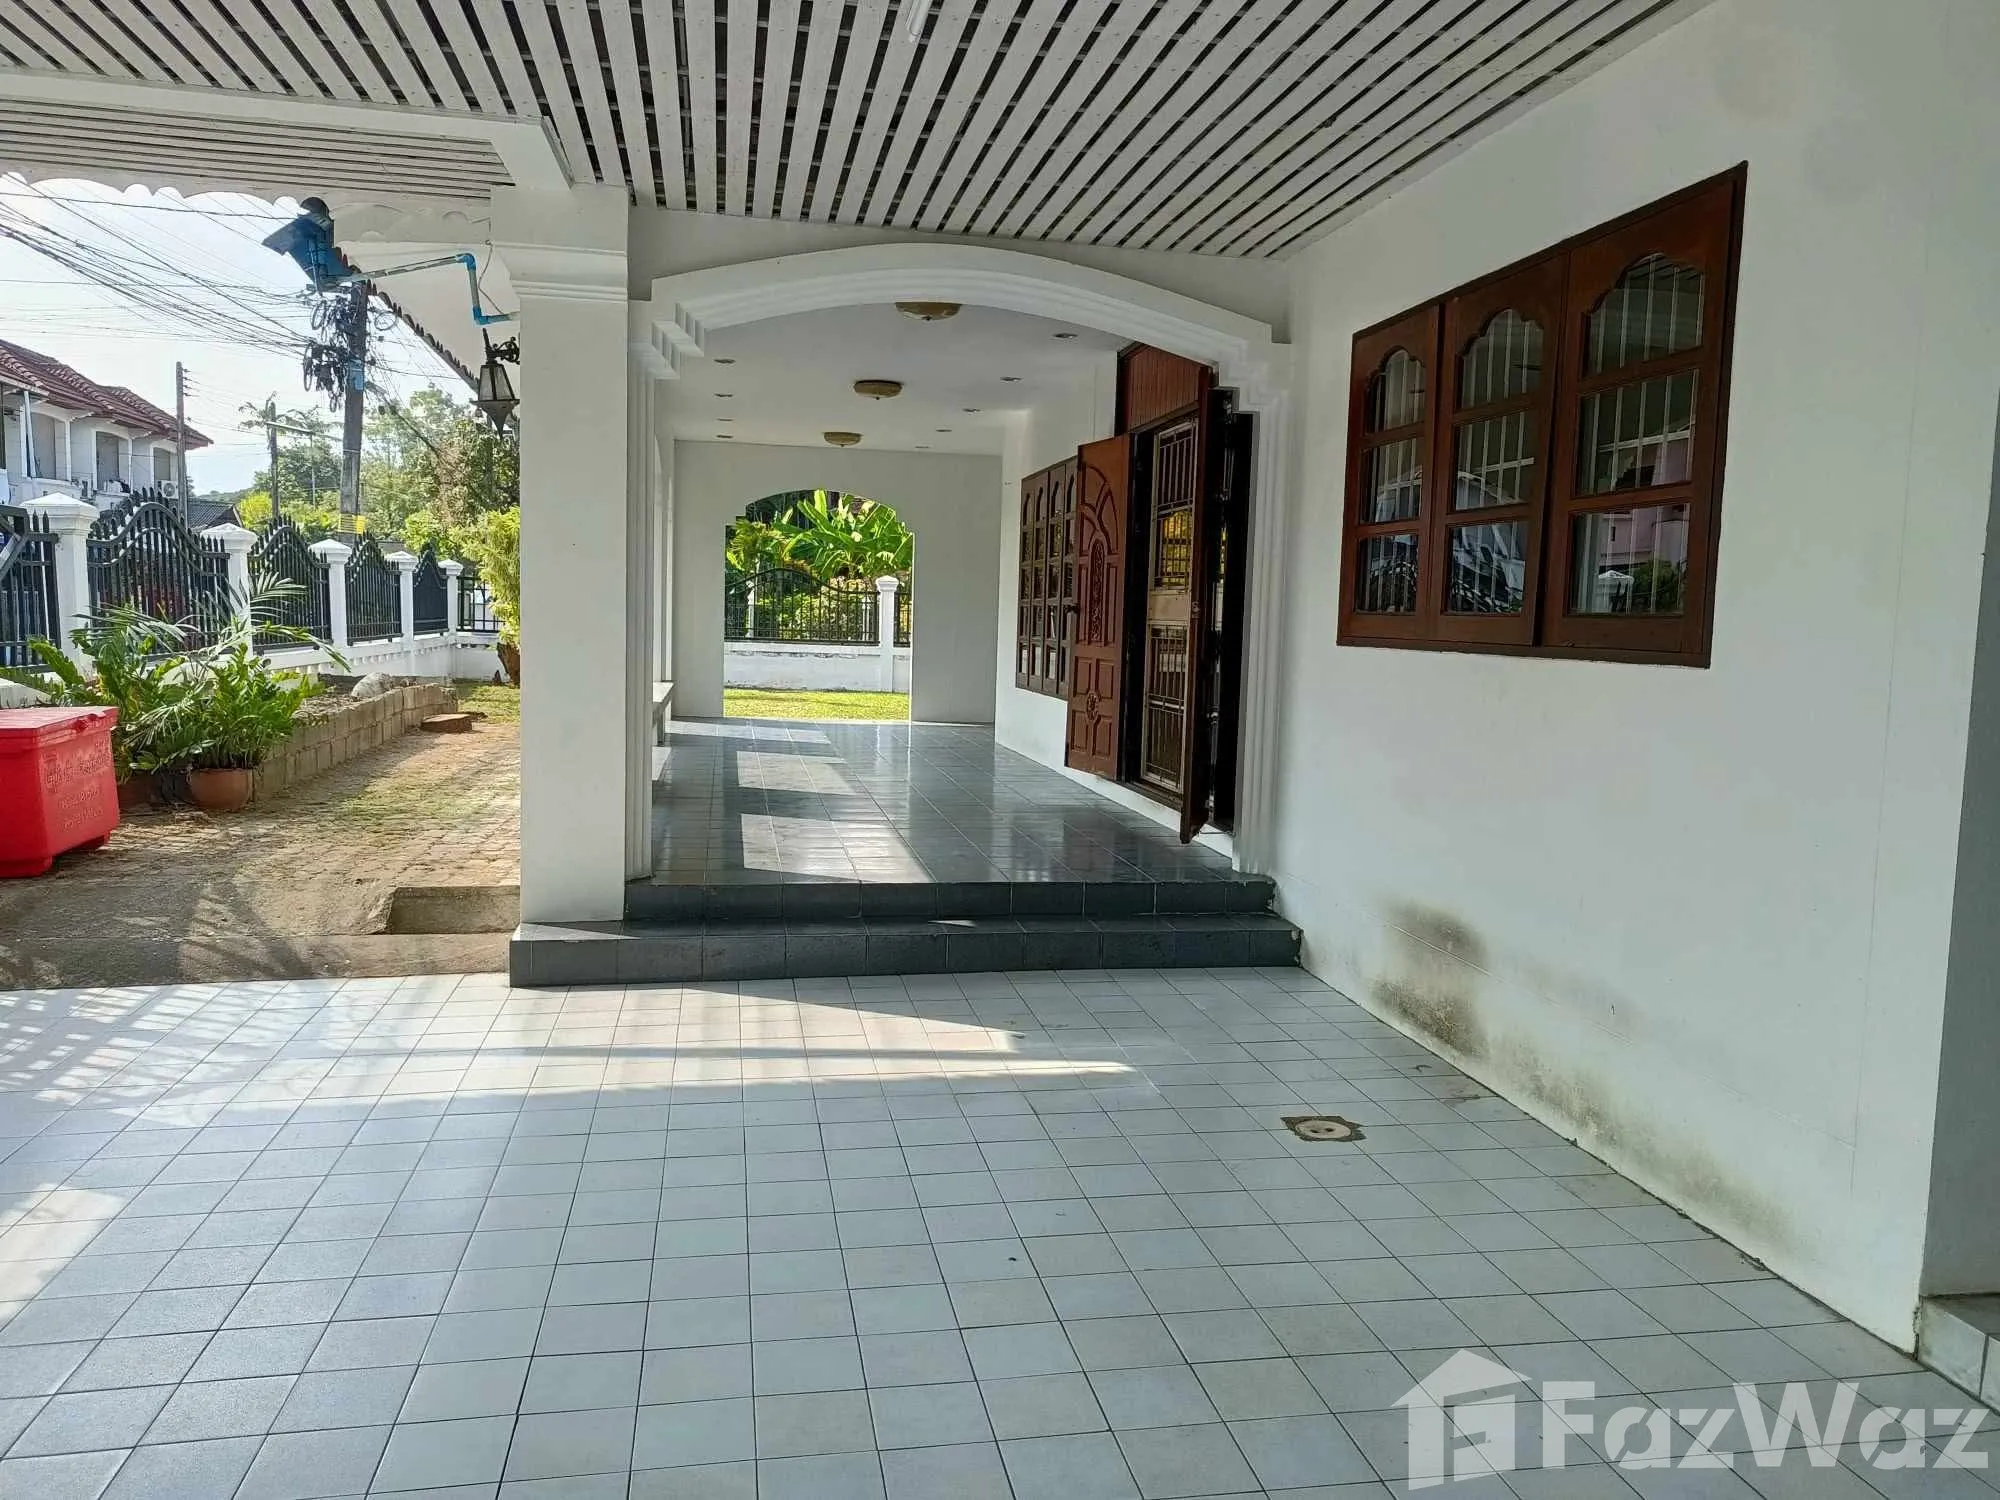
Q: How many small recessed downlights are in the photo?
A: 9